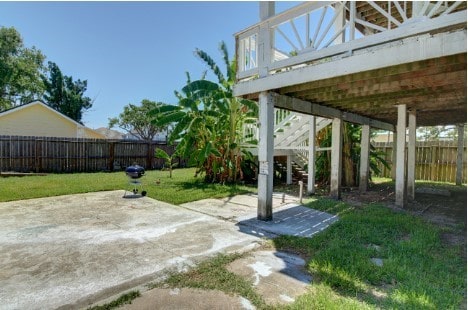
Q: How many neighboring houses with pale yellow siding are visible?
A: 1